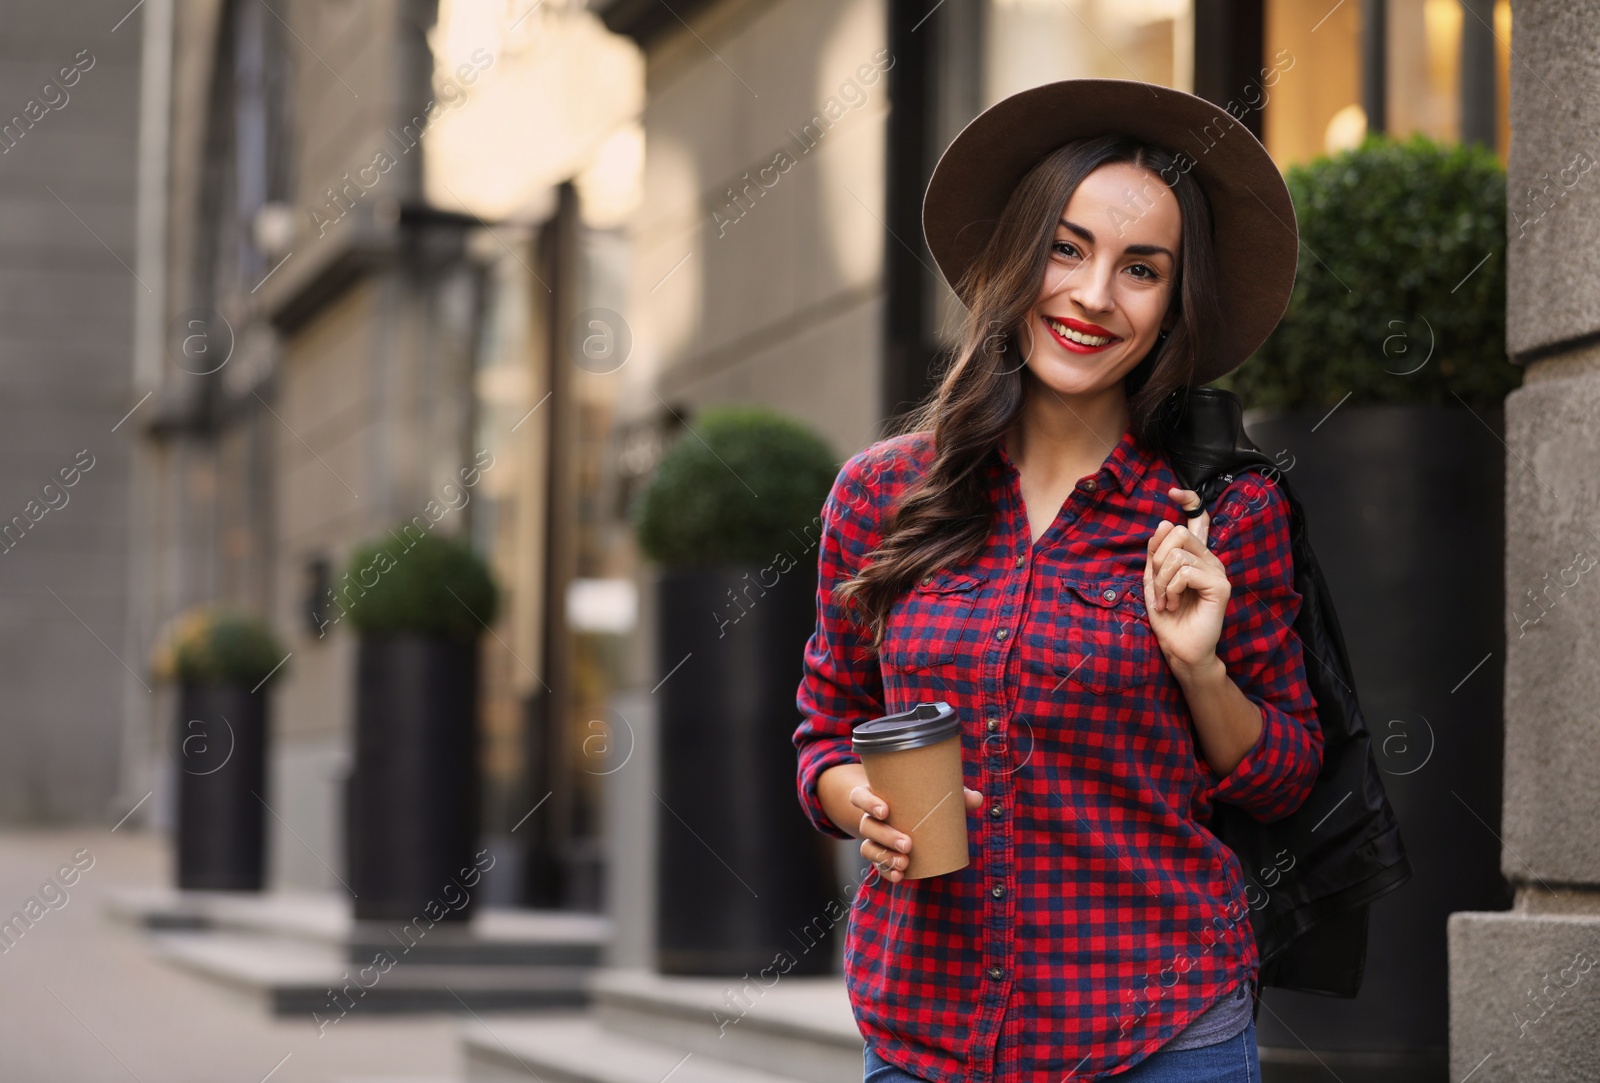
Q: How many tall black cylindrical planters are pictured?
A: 4